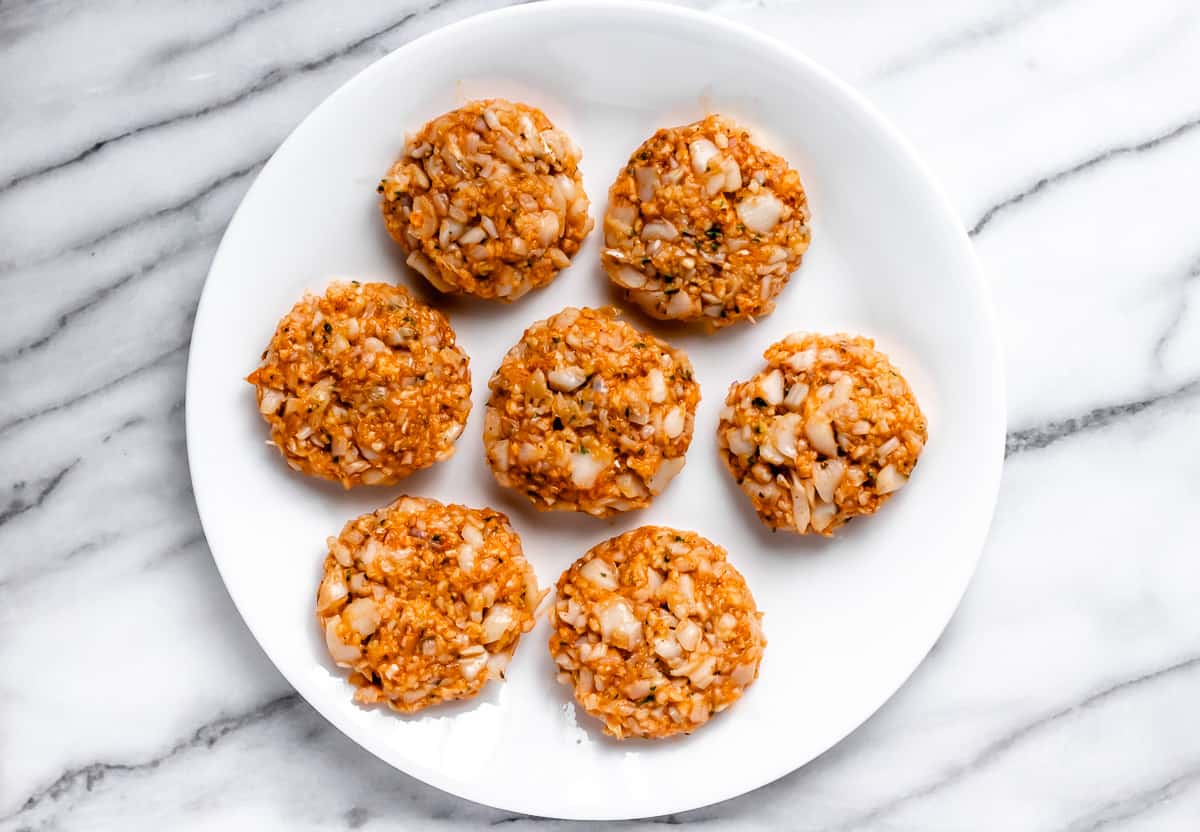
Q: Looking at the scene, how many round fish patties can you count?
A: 7